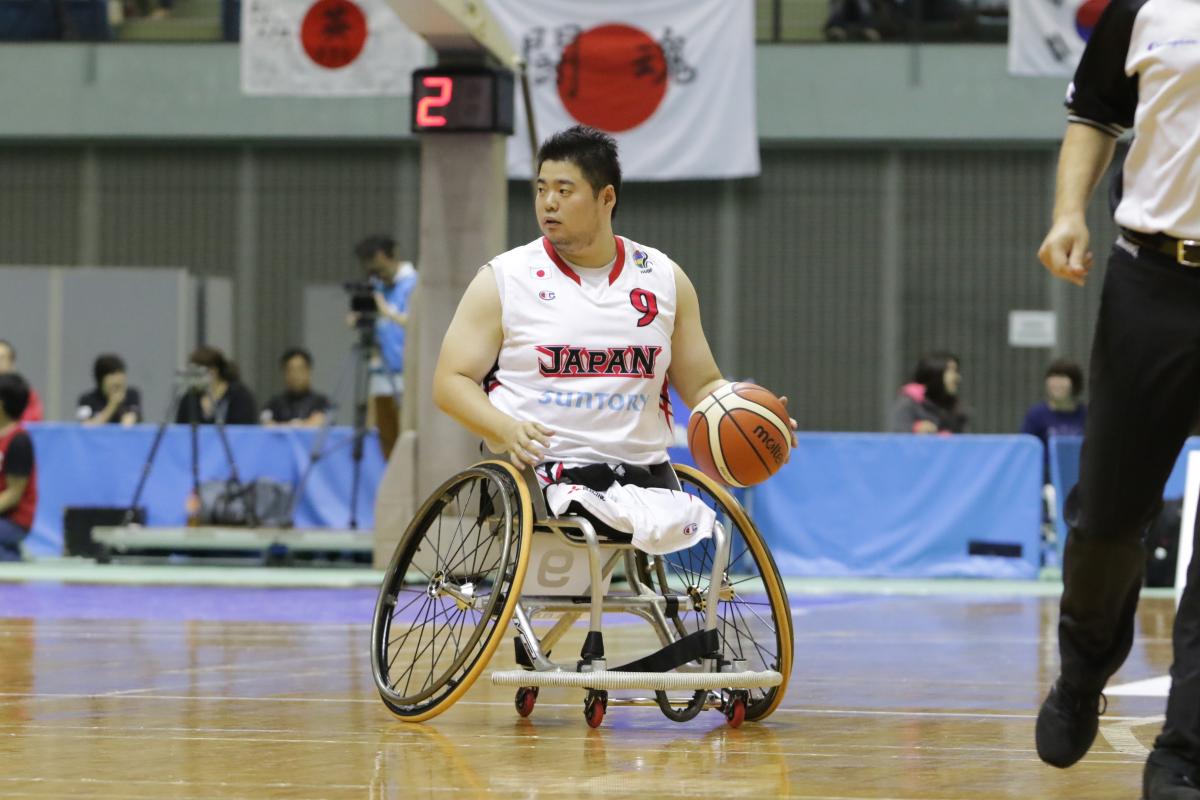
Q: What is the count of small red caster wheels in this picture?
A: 3